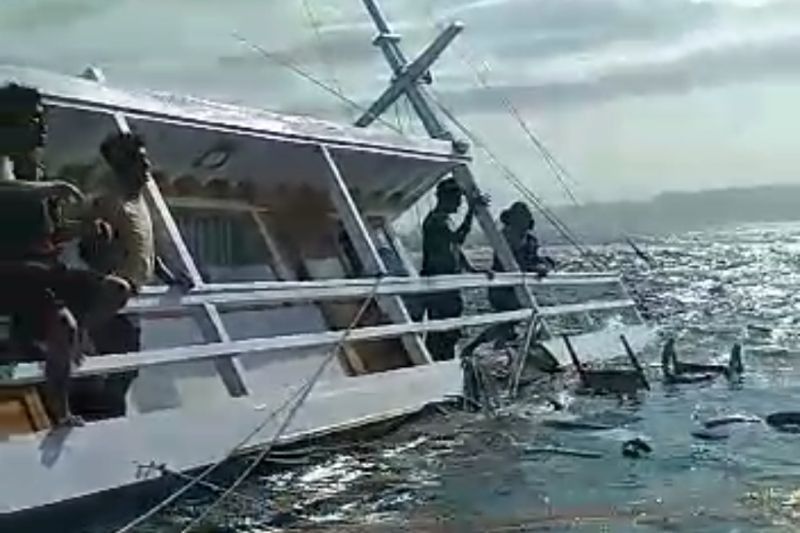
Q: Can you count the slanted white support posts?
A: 3